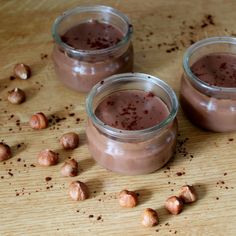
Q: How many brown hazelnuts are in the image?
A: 12